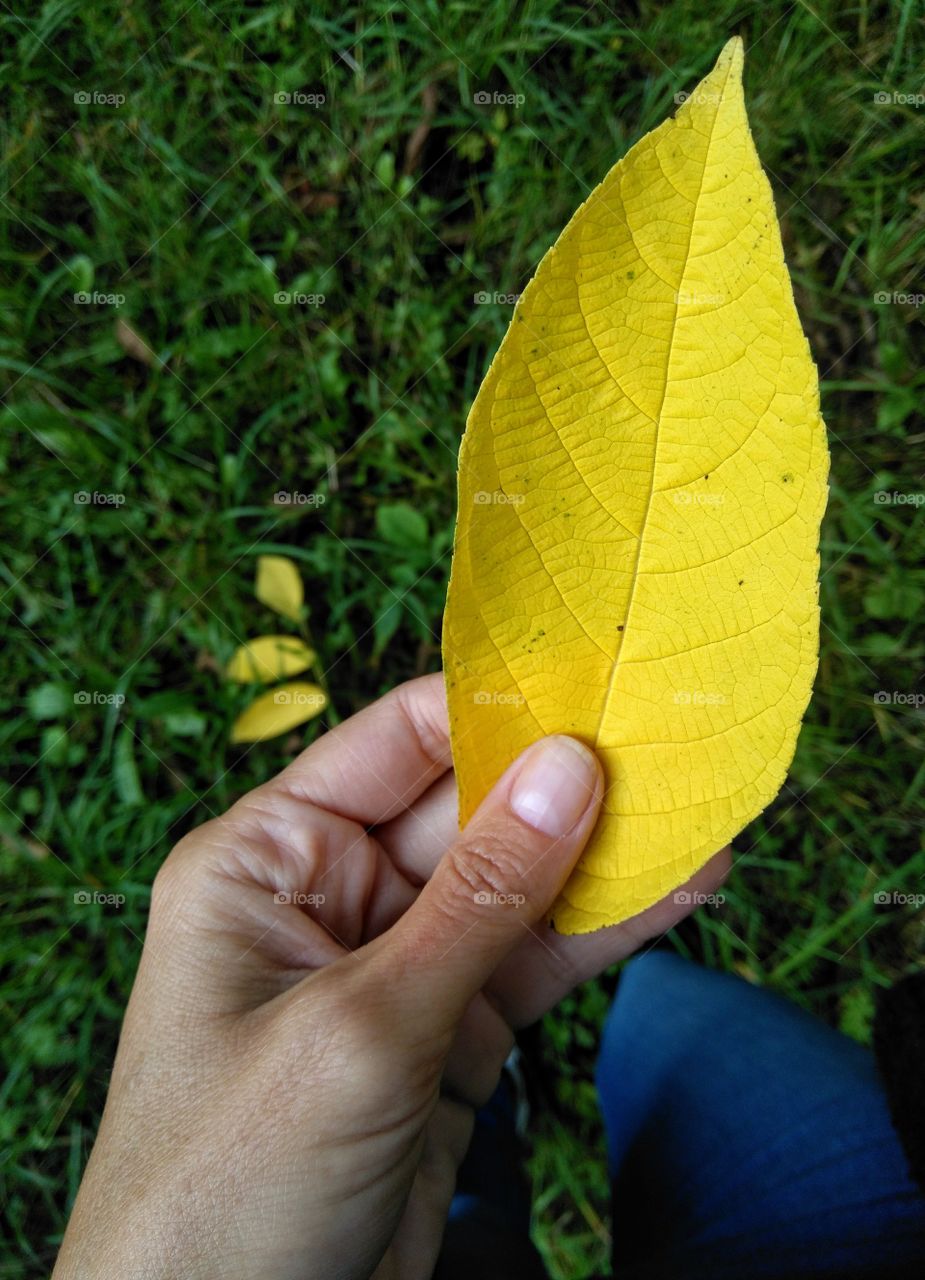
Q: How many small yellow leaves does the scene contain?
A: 3